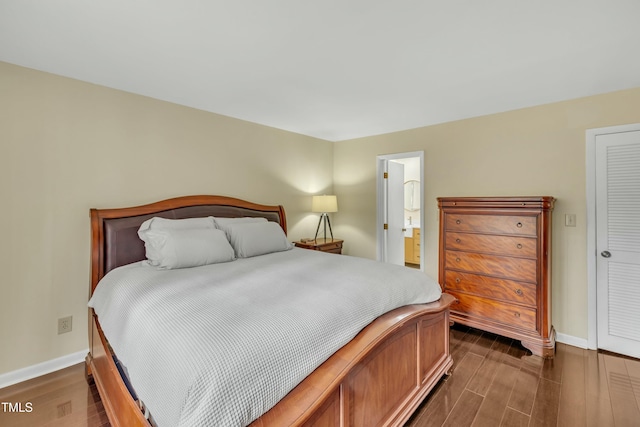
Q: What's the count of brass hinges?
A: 2